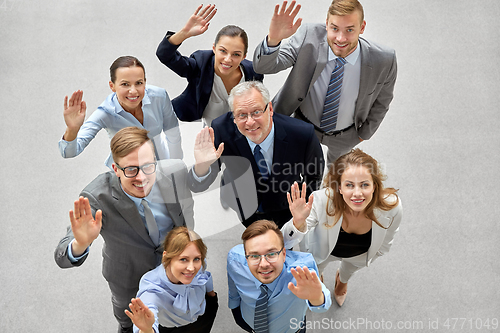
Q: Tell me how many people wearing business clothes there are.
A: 8